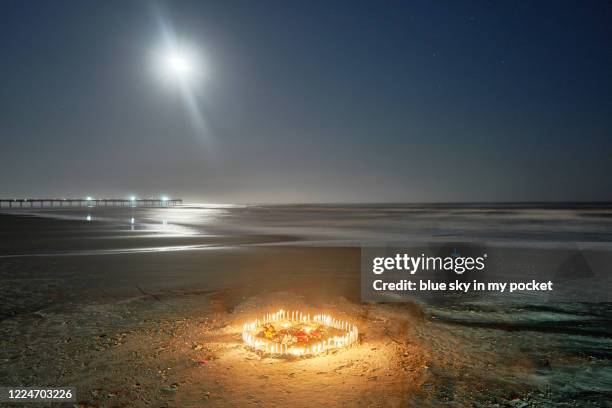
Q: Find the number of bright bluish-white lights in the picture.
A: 3